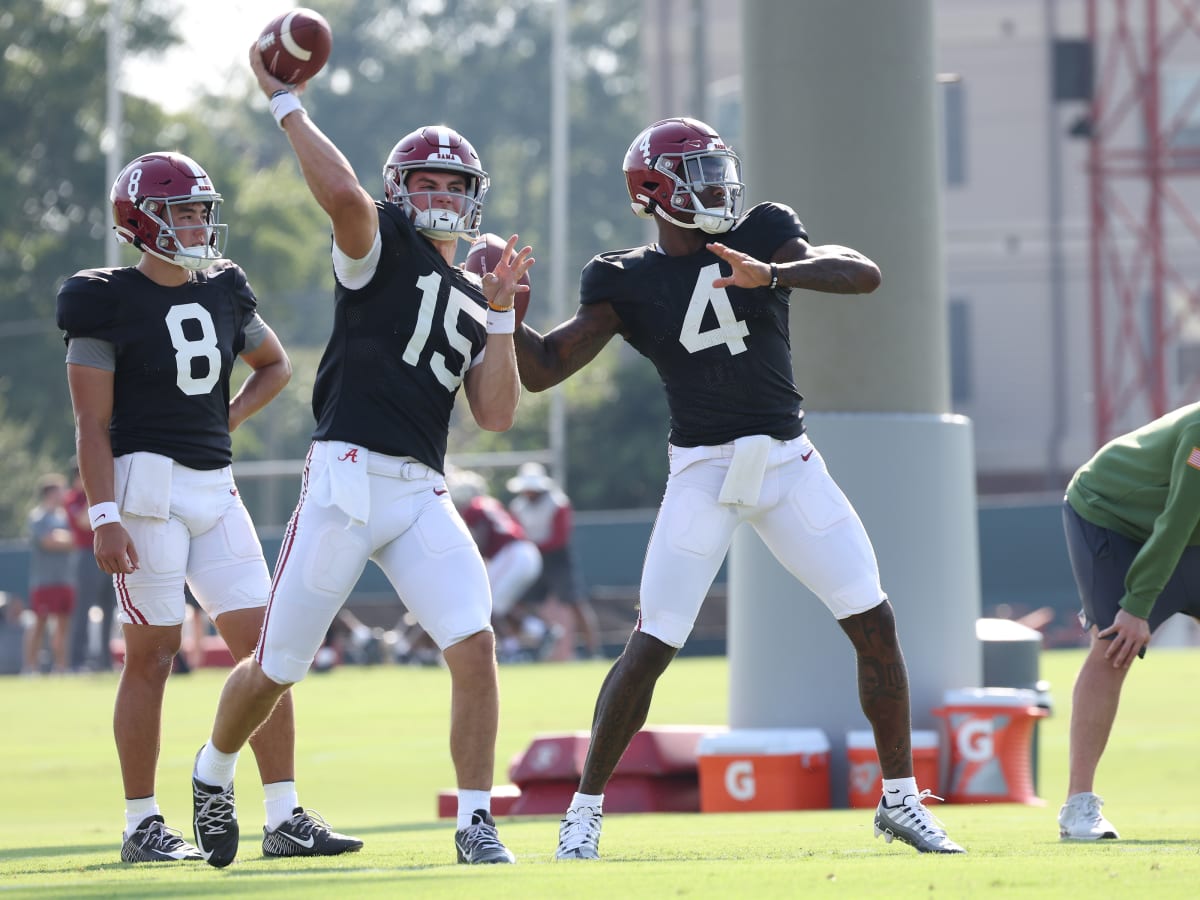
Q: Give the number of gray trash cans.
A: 1